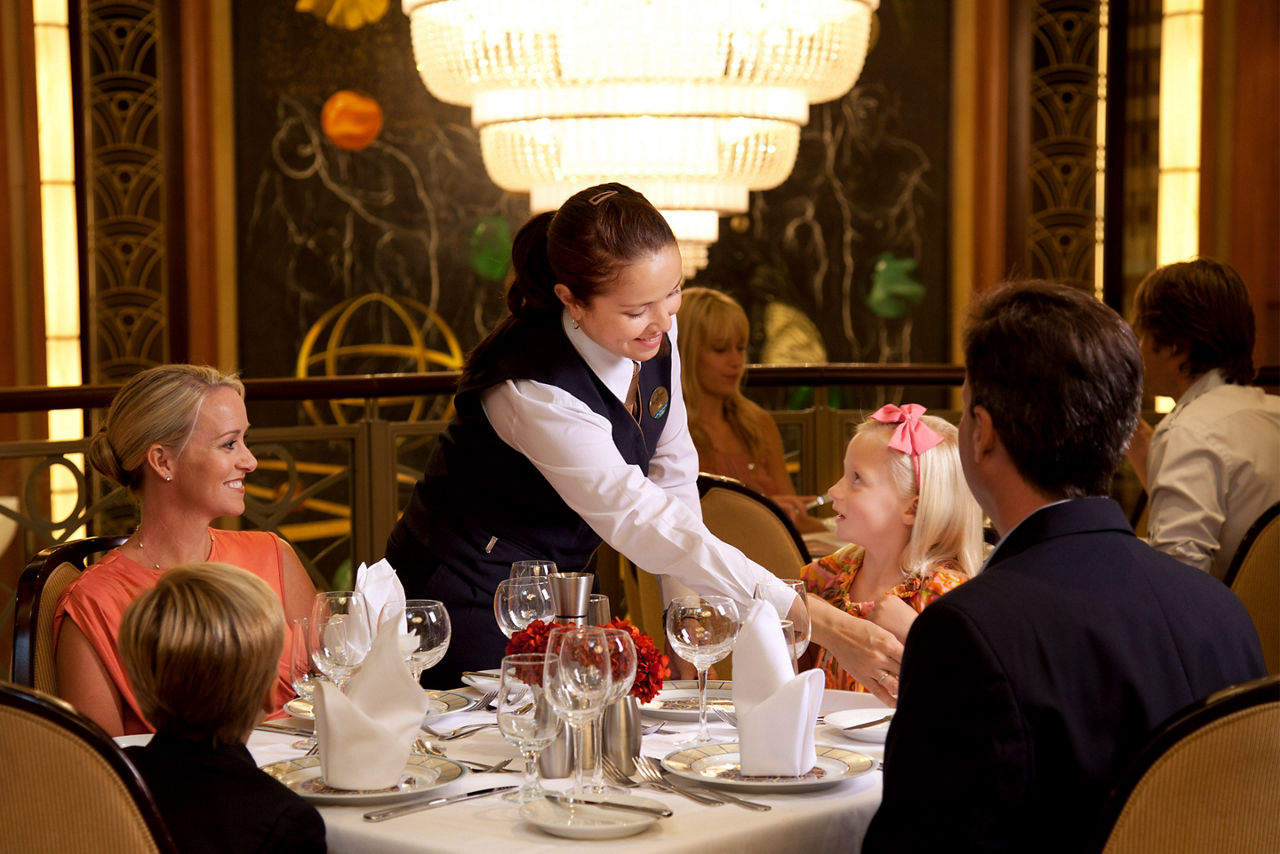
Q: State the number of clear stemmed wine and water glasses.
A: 12